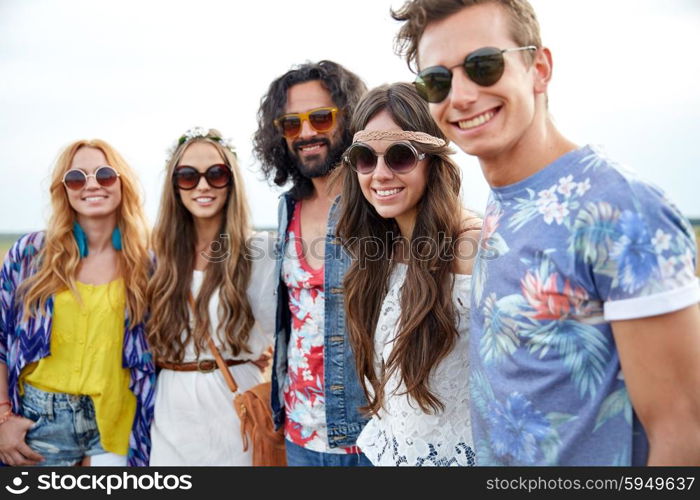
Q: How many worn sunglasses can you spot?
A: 5